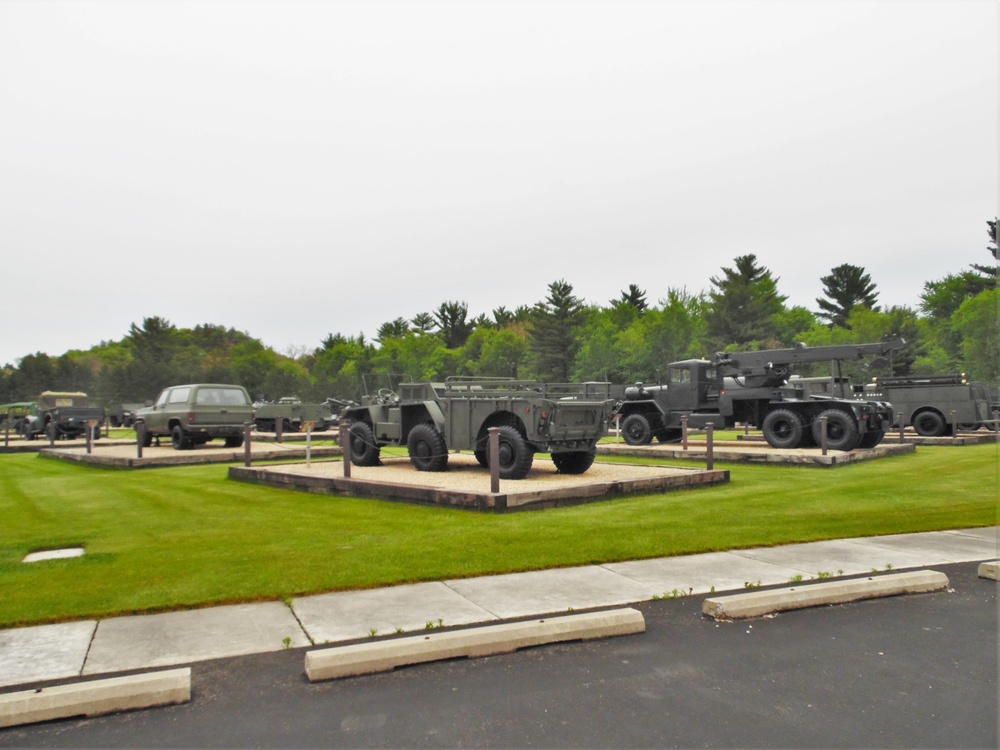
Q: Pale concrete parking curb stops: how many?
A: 4